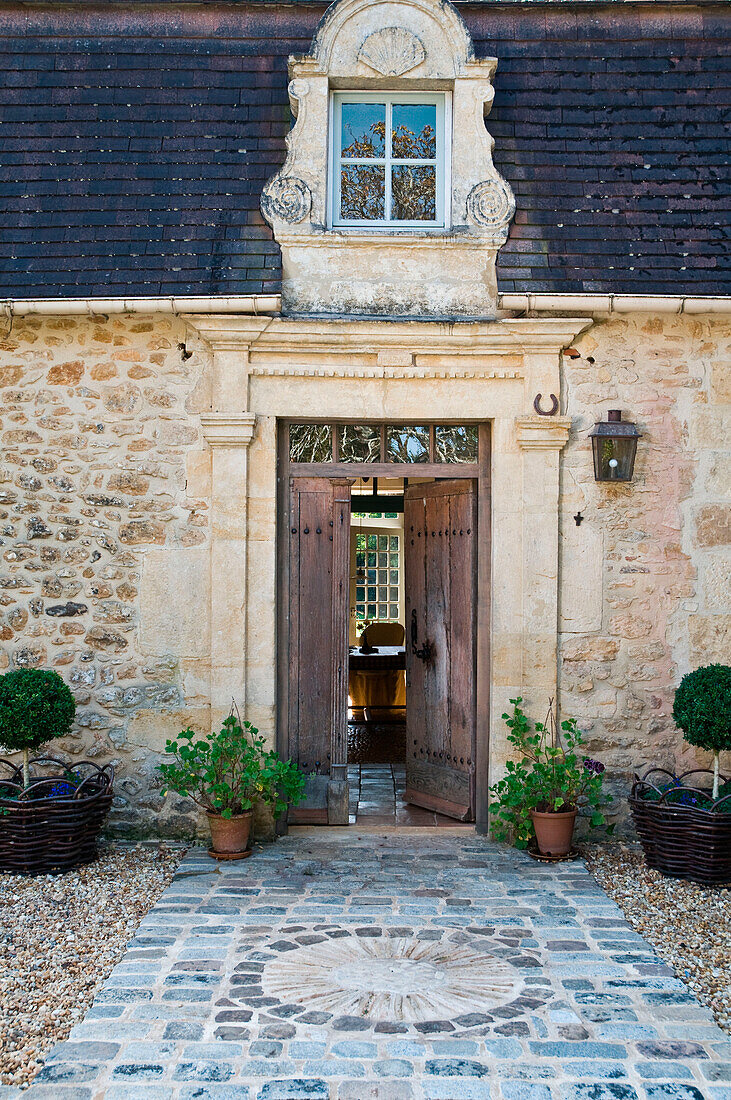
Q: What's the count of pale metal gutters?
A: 2